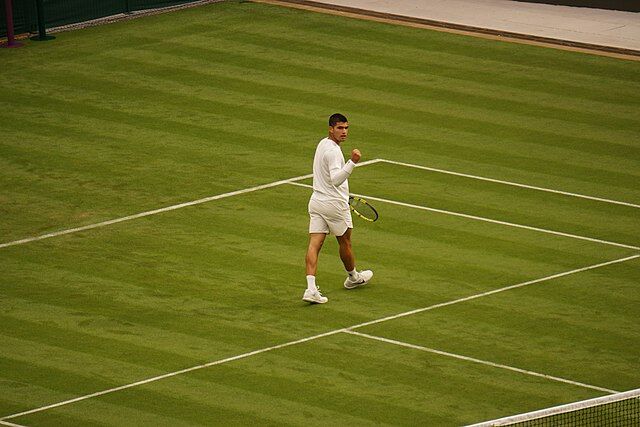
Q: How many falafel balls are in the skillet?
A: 0